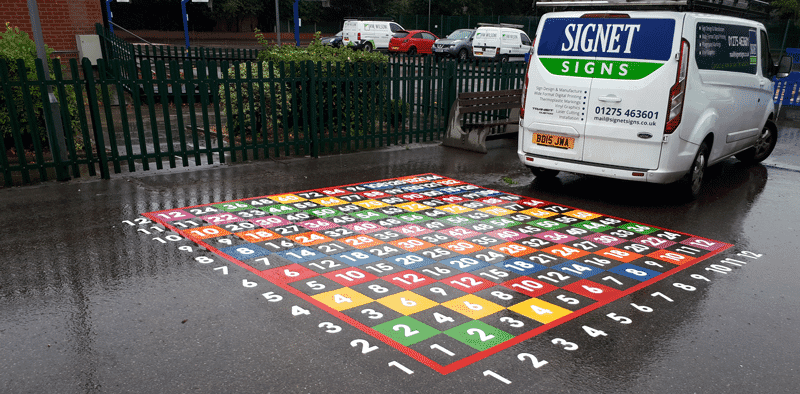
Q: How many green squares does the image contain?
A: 12